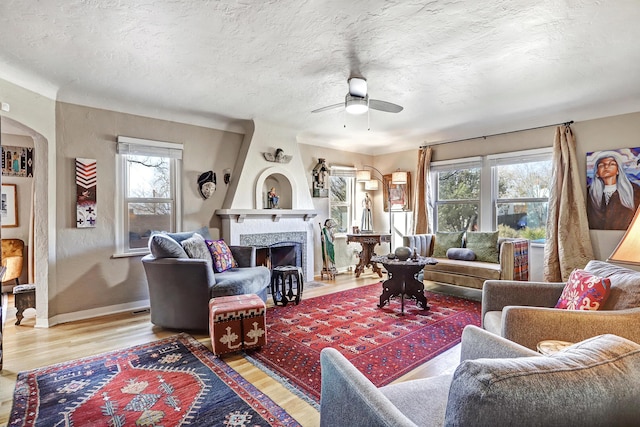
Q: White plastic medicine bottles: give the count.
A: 0